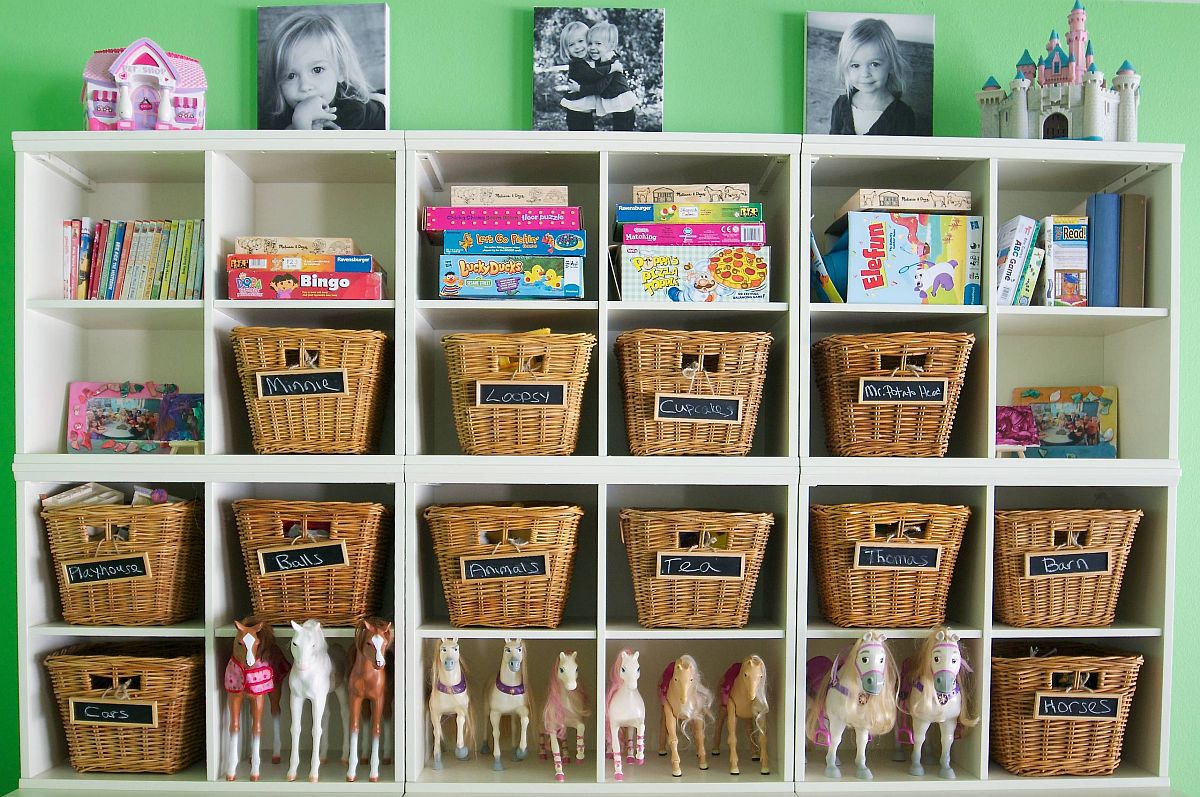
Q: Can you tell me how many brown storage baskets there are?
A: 12